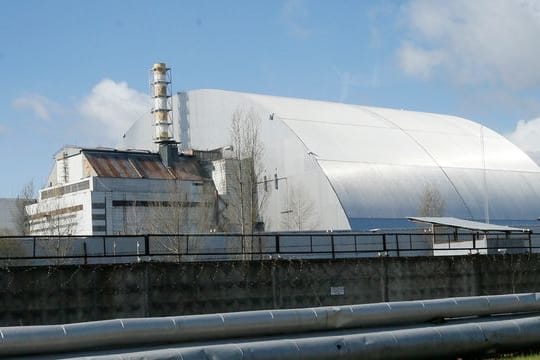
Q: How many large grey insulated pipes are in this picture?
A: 2